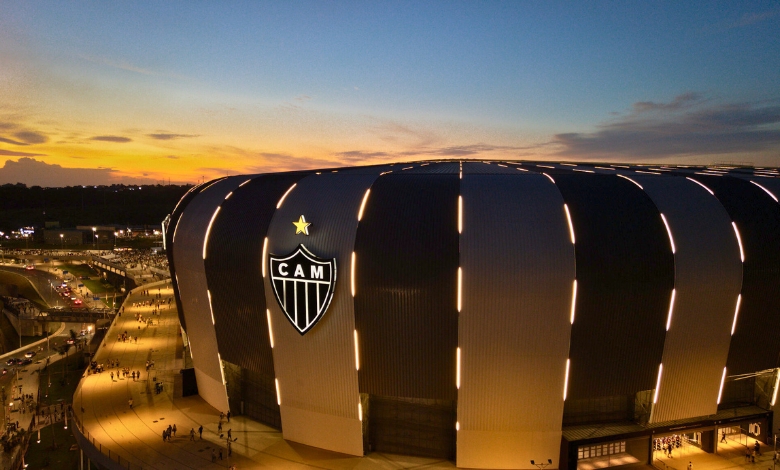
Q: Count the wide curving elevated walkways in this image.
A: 1